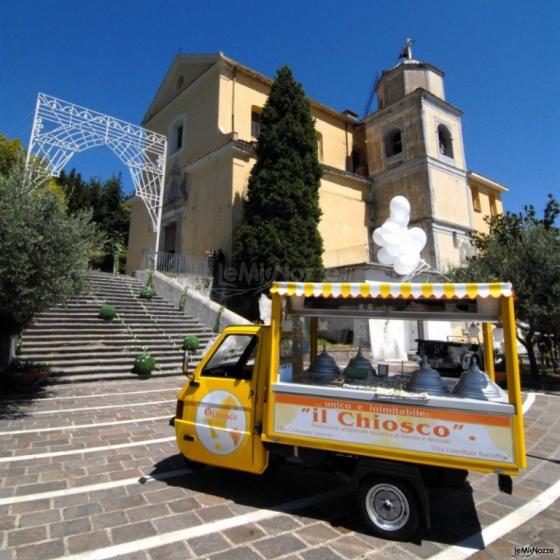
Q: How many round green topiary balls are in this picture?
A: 4